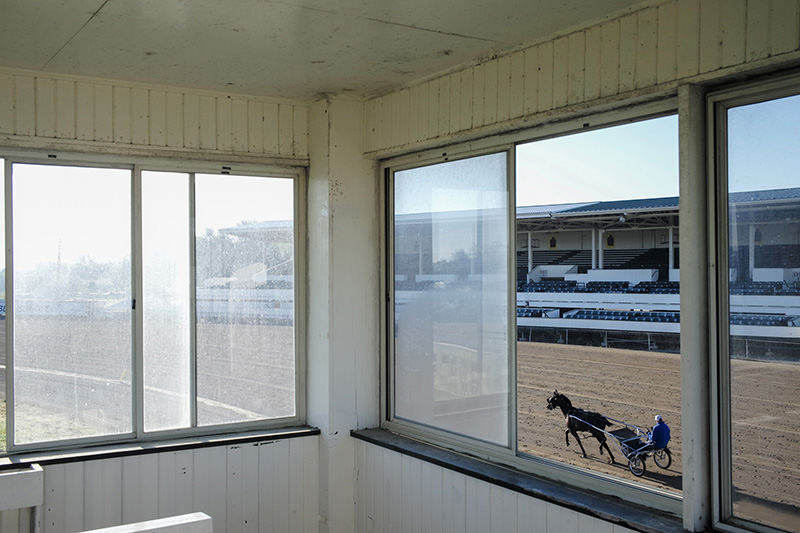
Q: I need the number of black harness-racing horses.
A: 1